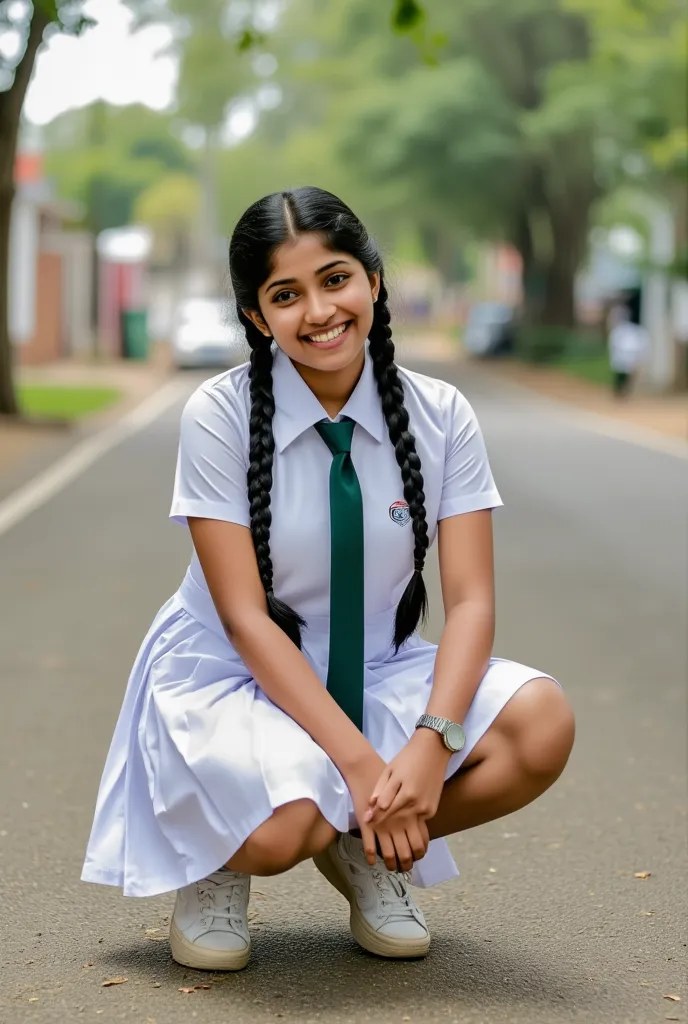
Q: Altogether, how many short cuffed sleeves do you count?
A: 2